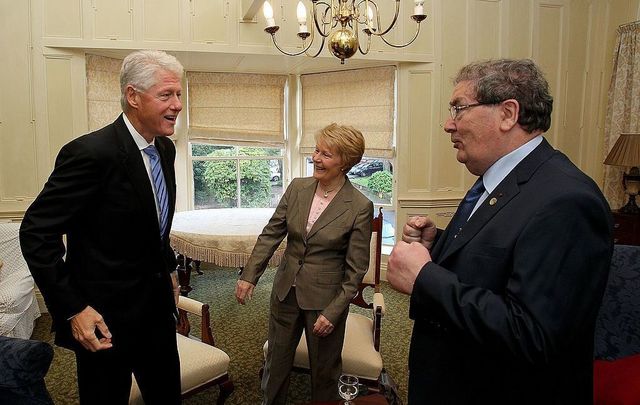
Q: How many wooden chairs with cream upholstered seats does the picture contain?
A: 2